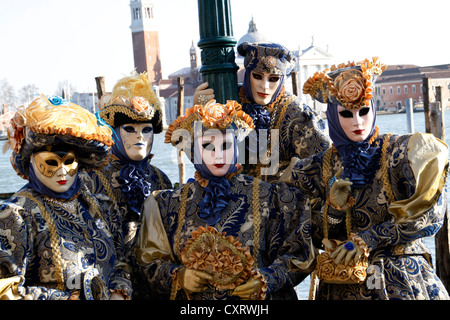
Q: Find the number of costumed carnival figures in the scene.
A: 5